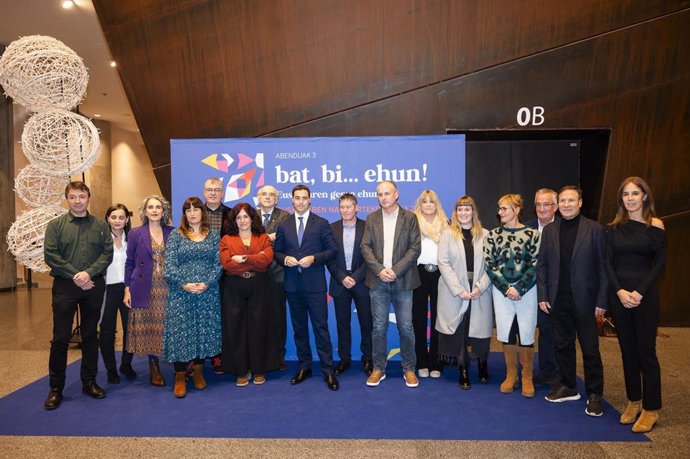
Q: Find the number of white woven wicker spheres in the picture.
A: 4